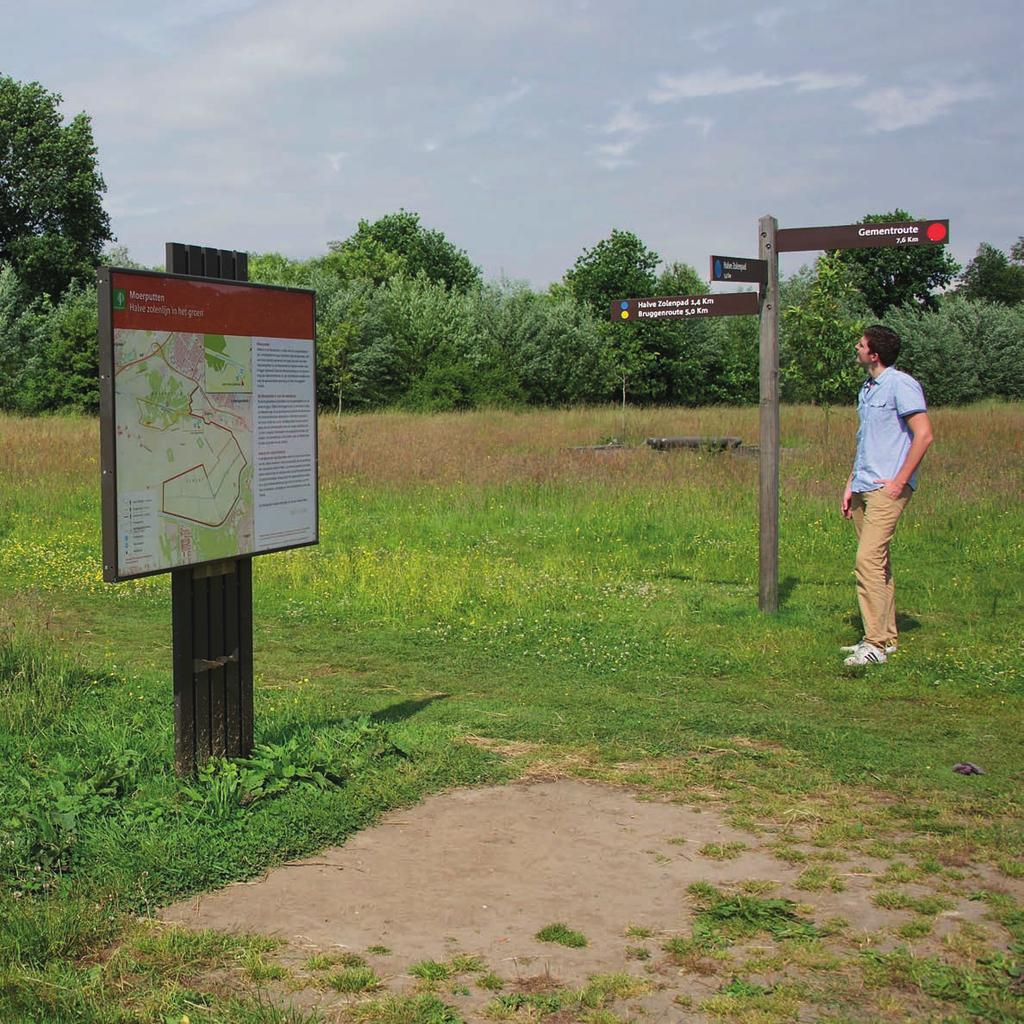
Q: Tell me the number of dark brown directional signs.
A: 3